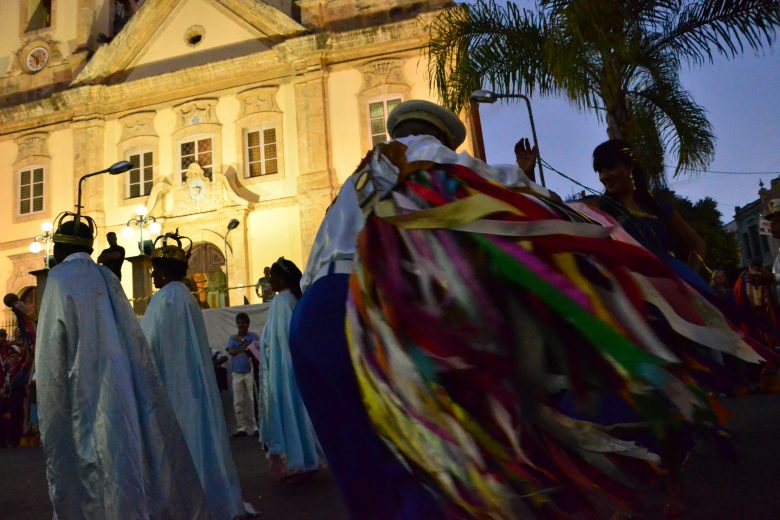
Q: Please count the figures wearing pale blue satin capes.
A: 3